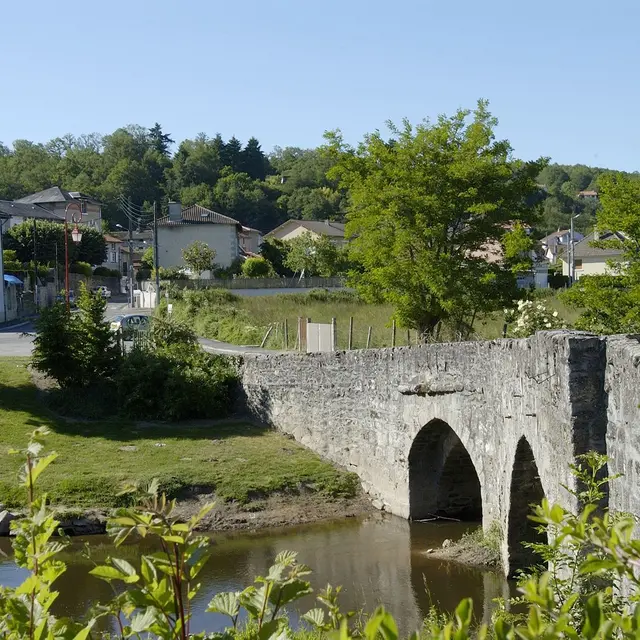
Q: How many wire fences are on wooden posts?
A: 1